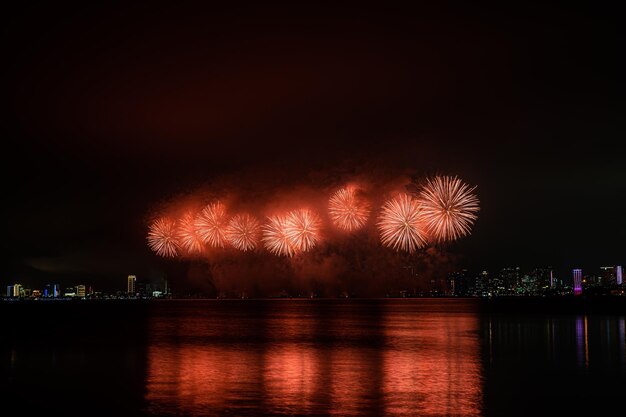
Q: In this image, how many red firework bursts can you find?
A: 9